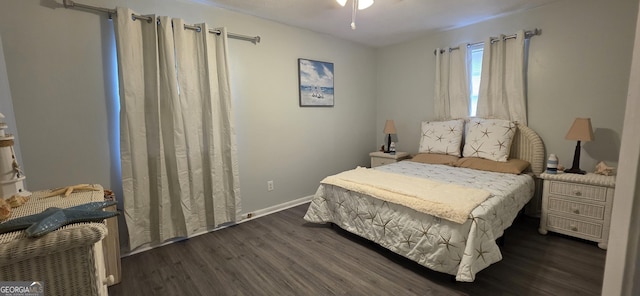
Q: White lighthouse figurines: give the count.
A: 1